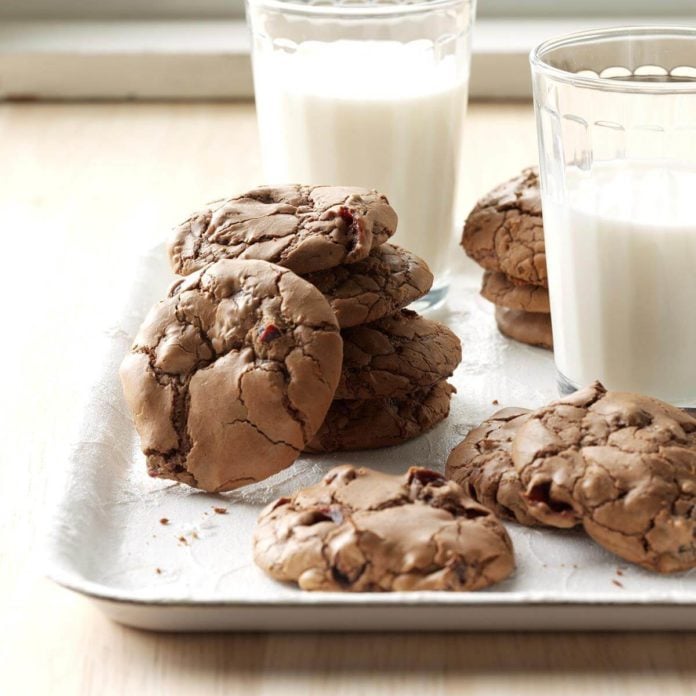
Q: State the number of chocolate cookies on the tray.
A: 11